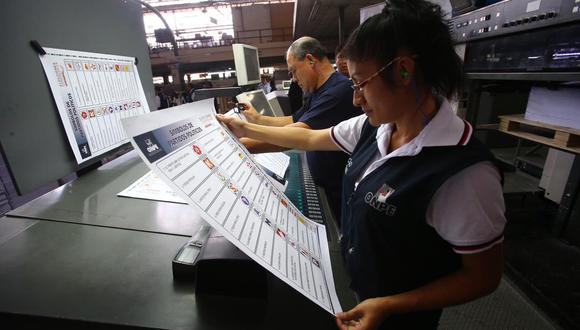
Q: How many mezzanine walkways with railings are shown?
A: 1